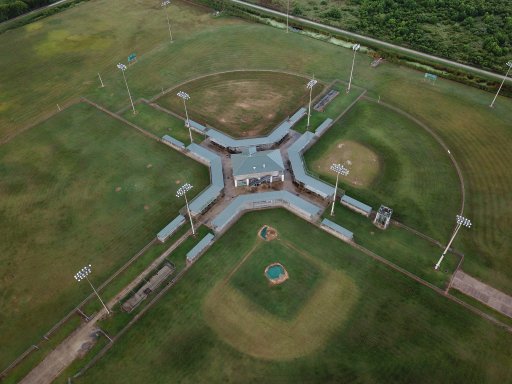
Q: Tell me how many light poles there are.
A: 11